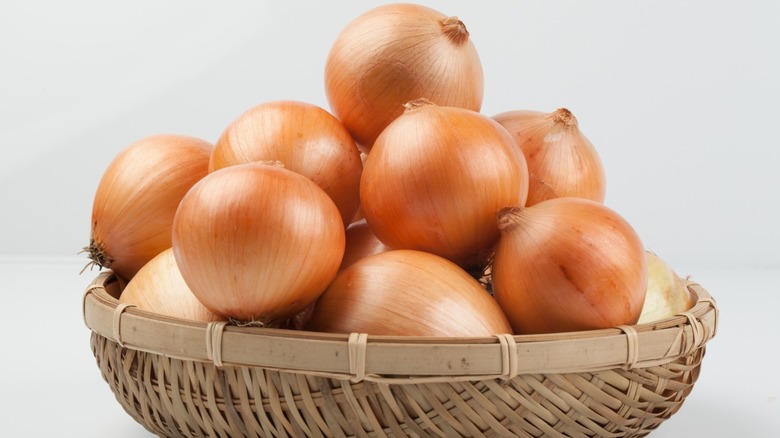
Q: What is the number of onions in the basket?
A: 11